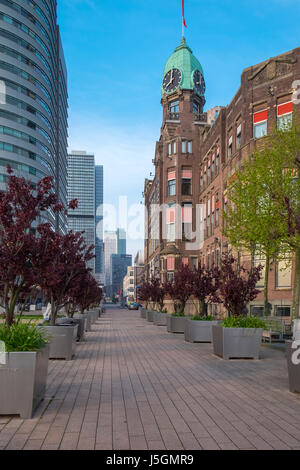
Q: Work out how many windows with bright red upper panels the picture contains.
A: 2